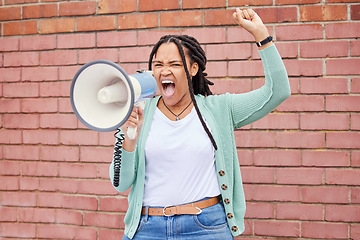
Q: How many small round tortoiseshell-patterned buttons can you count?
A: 5